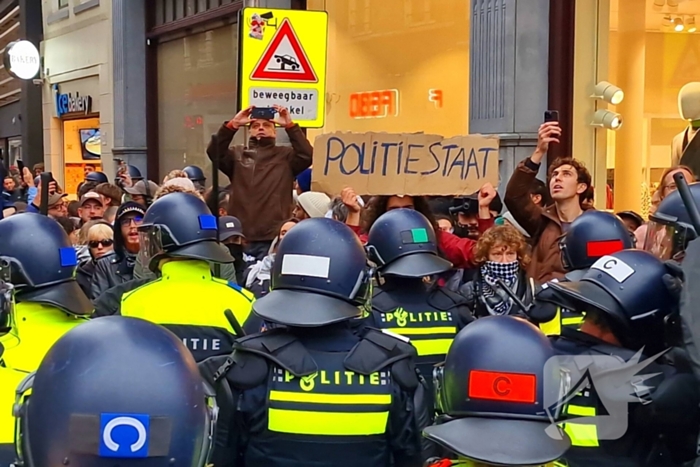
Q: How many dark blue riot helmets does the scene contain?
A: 12